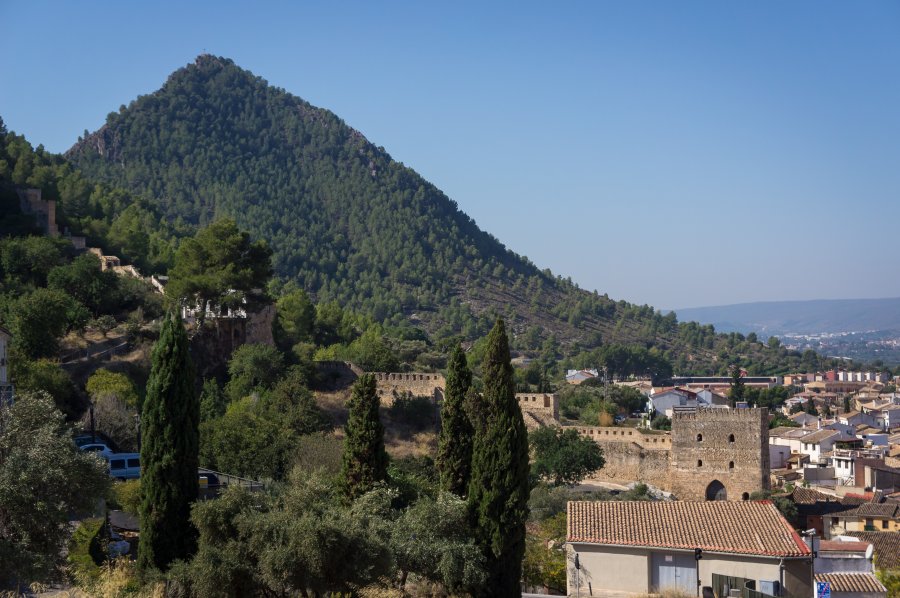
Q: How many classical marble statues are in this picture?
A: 0